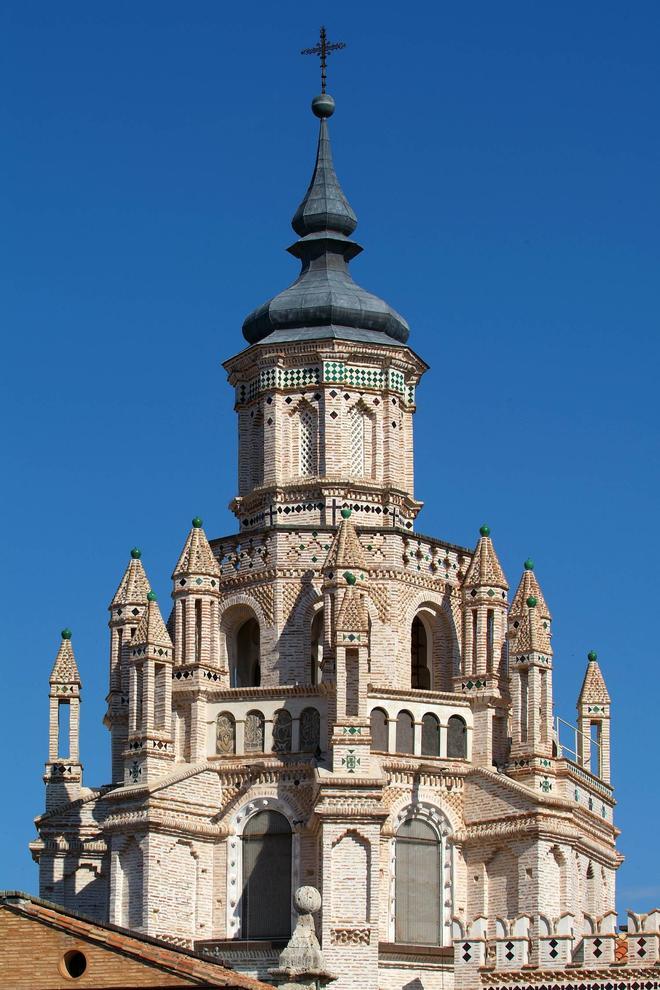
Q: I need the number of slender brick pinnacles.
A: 10